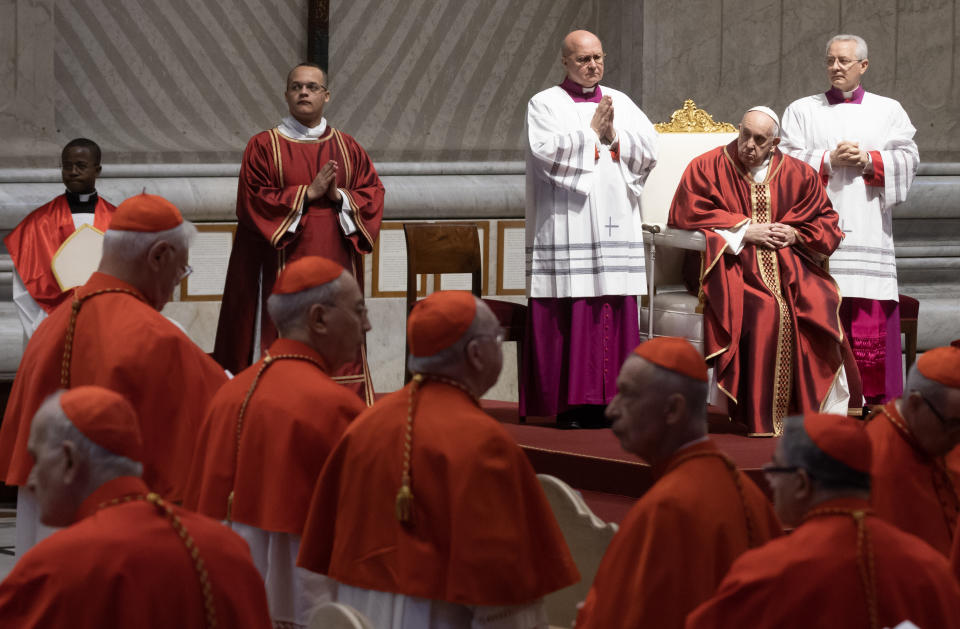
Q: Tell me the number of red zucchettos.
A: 7